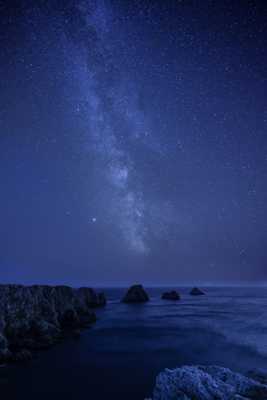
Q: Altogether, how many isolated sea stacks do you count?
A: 3